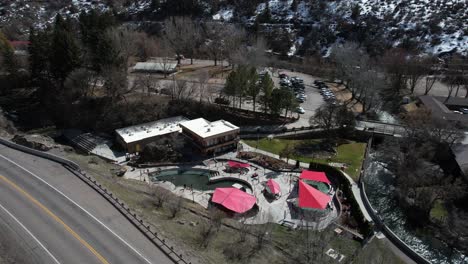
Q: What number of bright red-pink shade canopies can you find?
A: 5